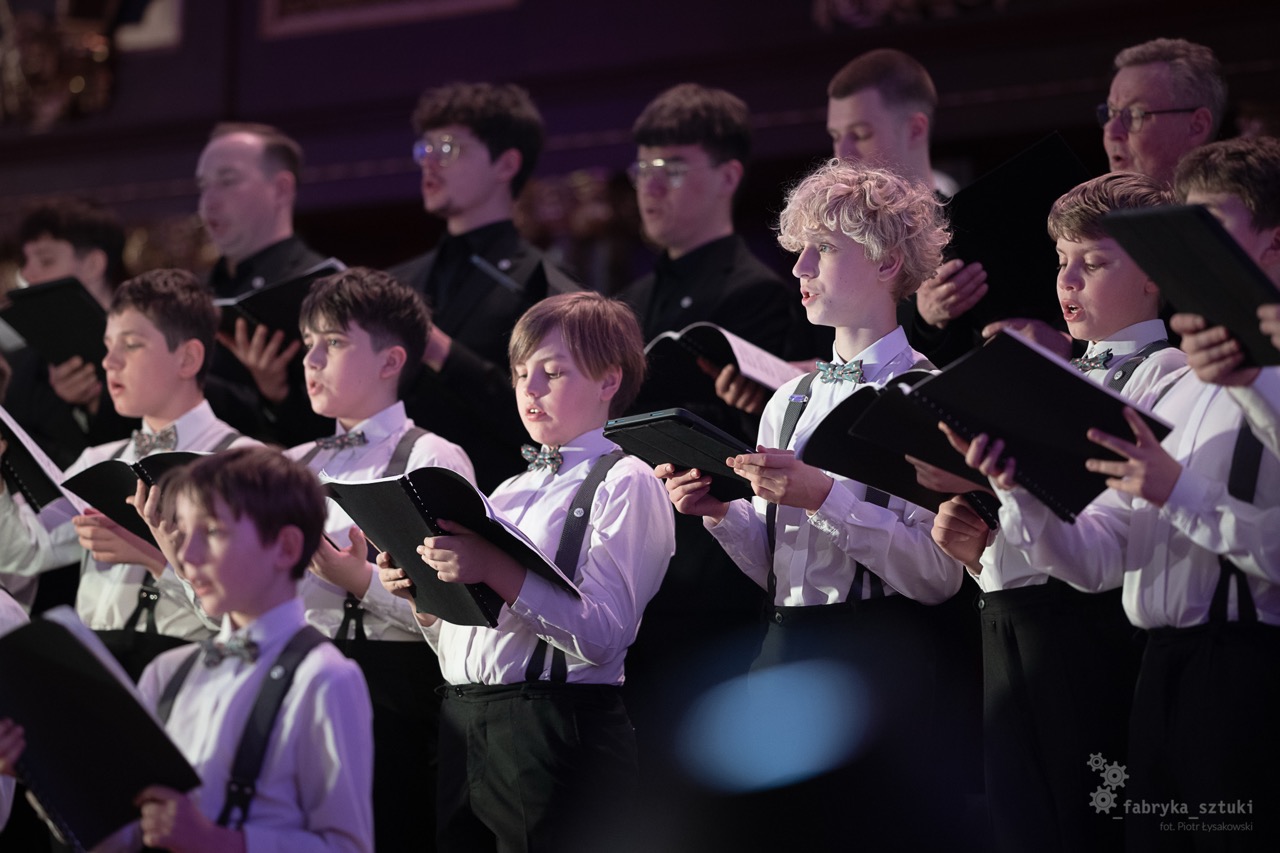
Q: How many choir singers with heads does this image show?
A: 13